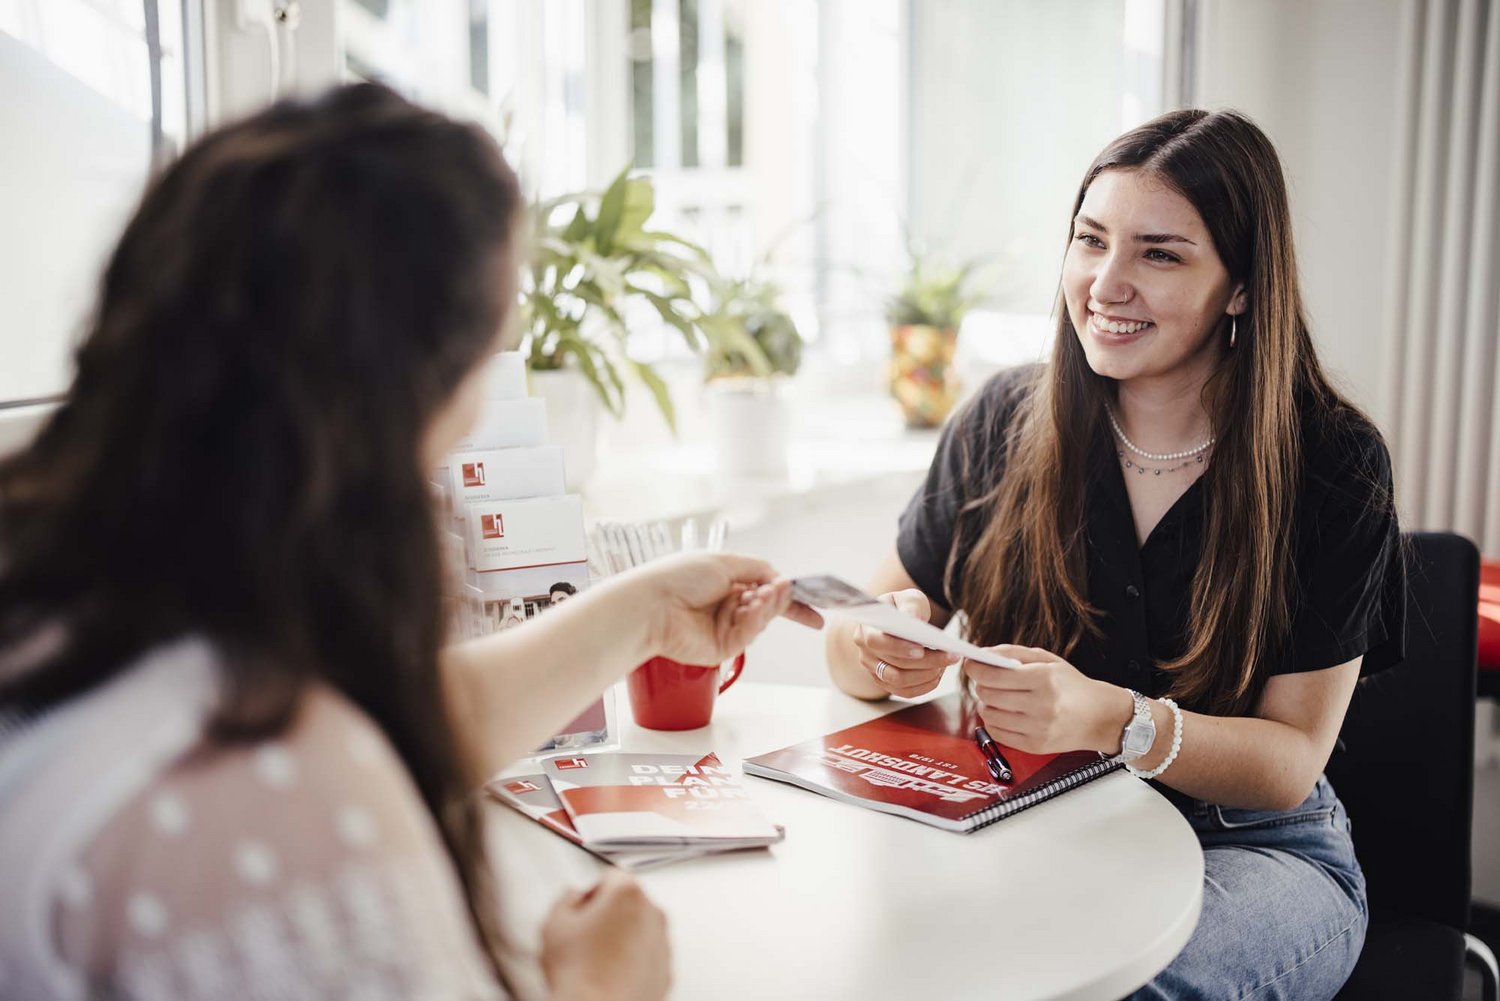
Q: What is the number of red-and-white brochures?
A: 2